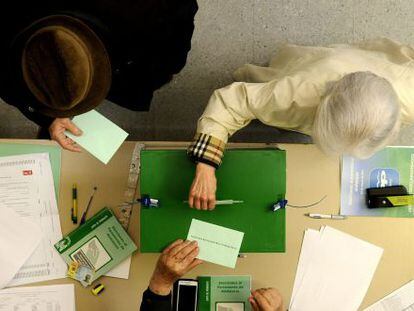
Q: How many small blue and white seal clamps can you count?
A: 2